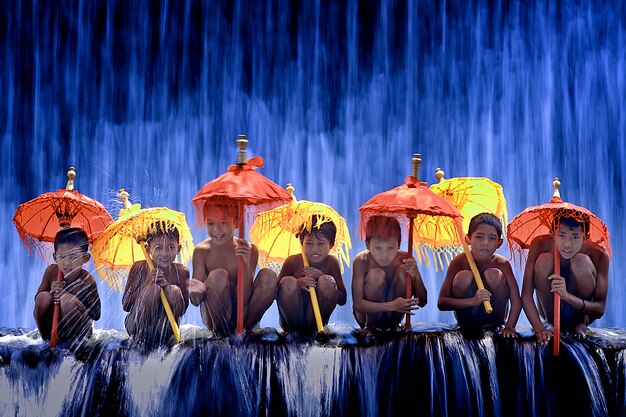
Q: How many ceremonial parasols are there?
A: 7